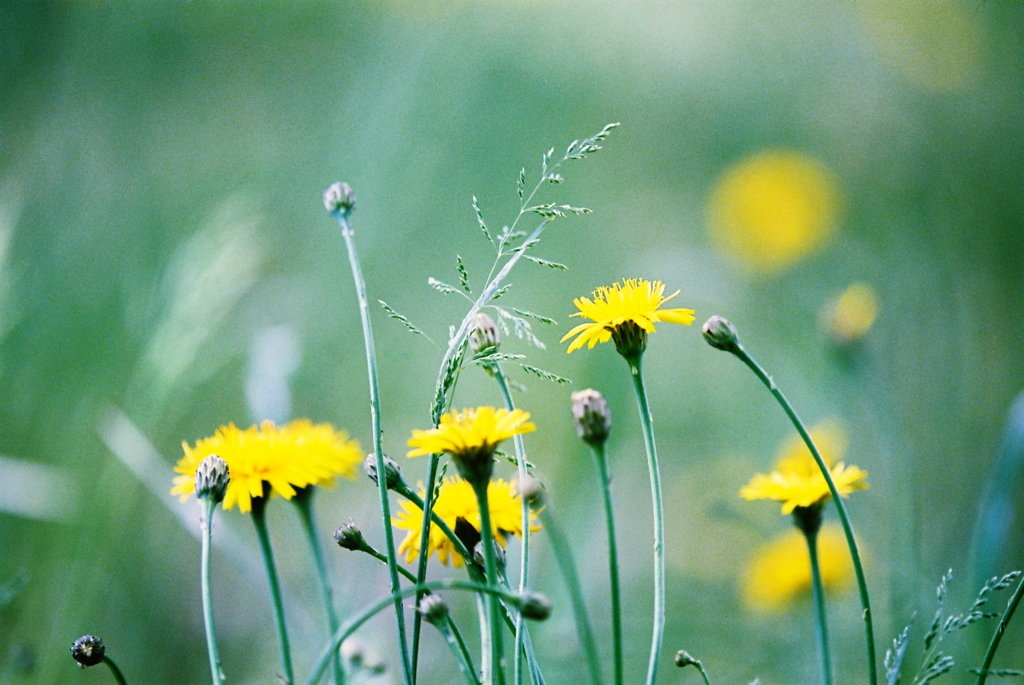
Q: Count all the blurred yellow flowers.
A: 4